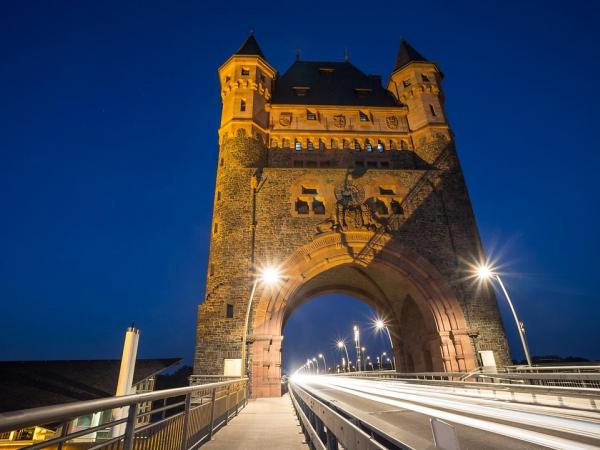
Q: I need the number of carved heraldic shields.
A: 3